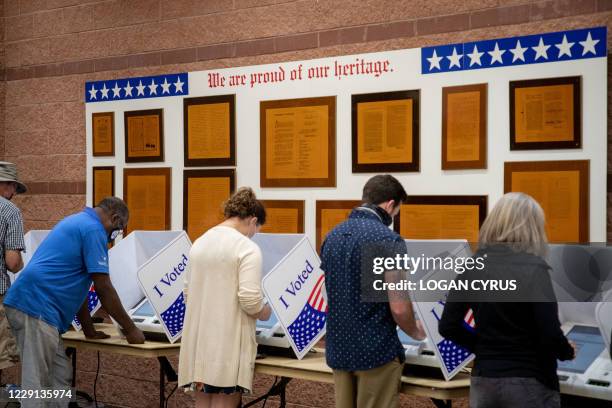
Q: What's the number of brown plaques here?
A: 14